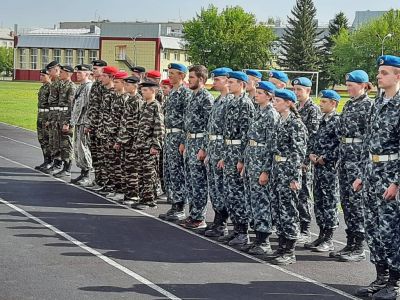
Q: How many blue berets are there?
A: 11